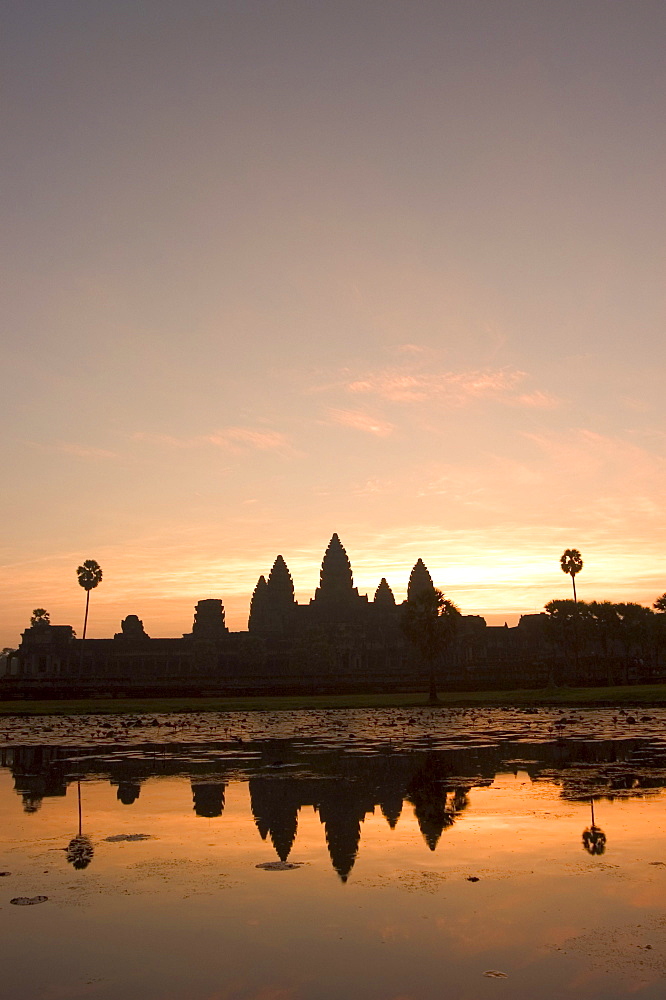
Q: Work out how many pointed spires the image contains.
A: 5